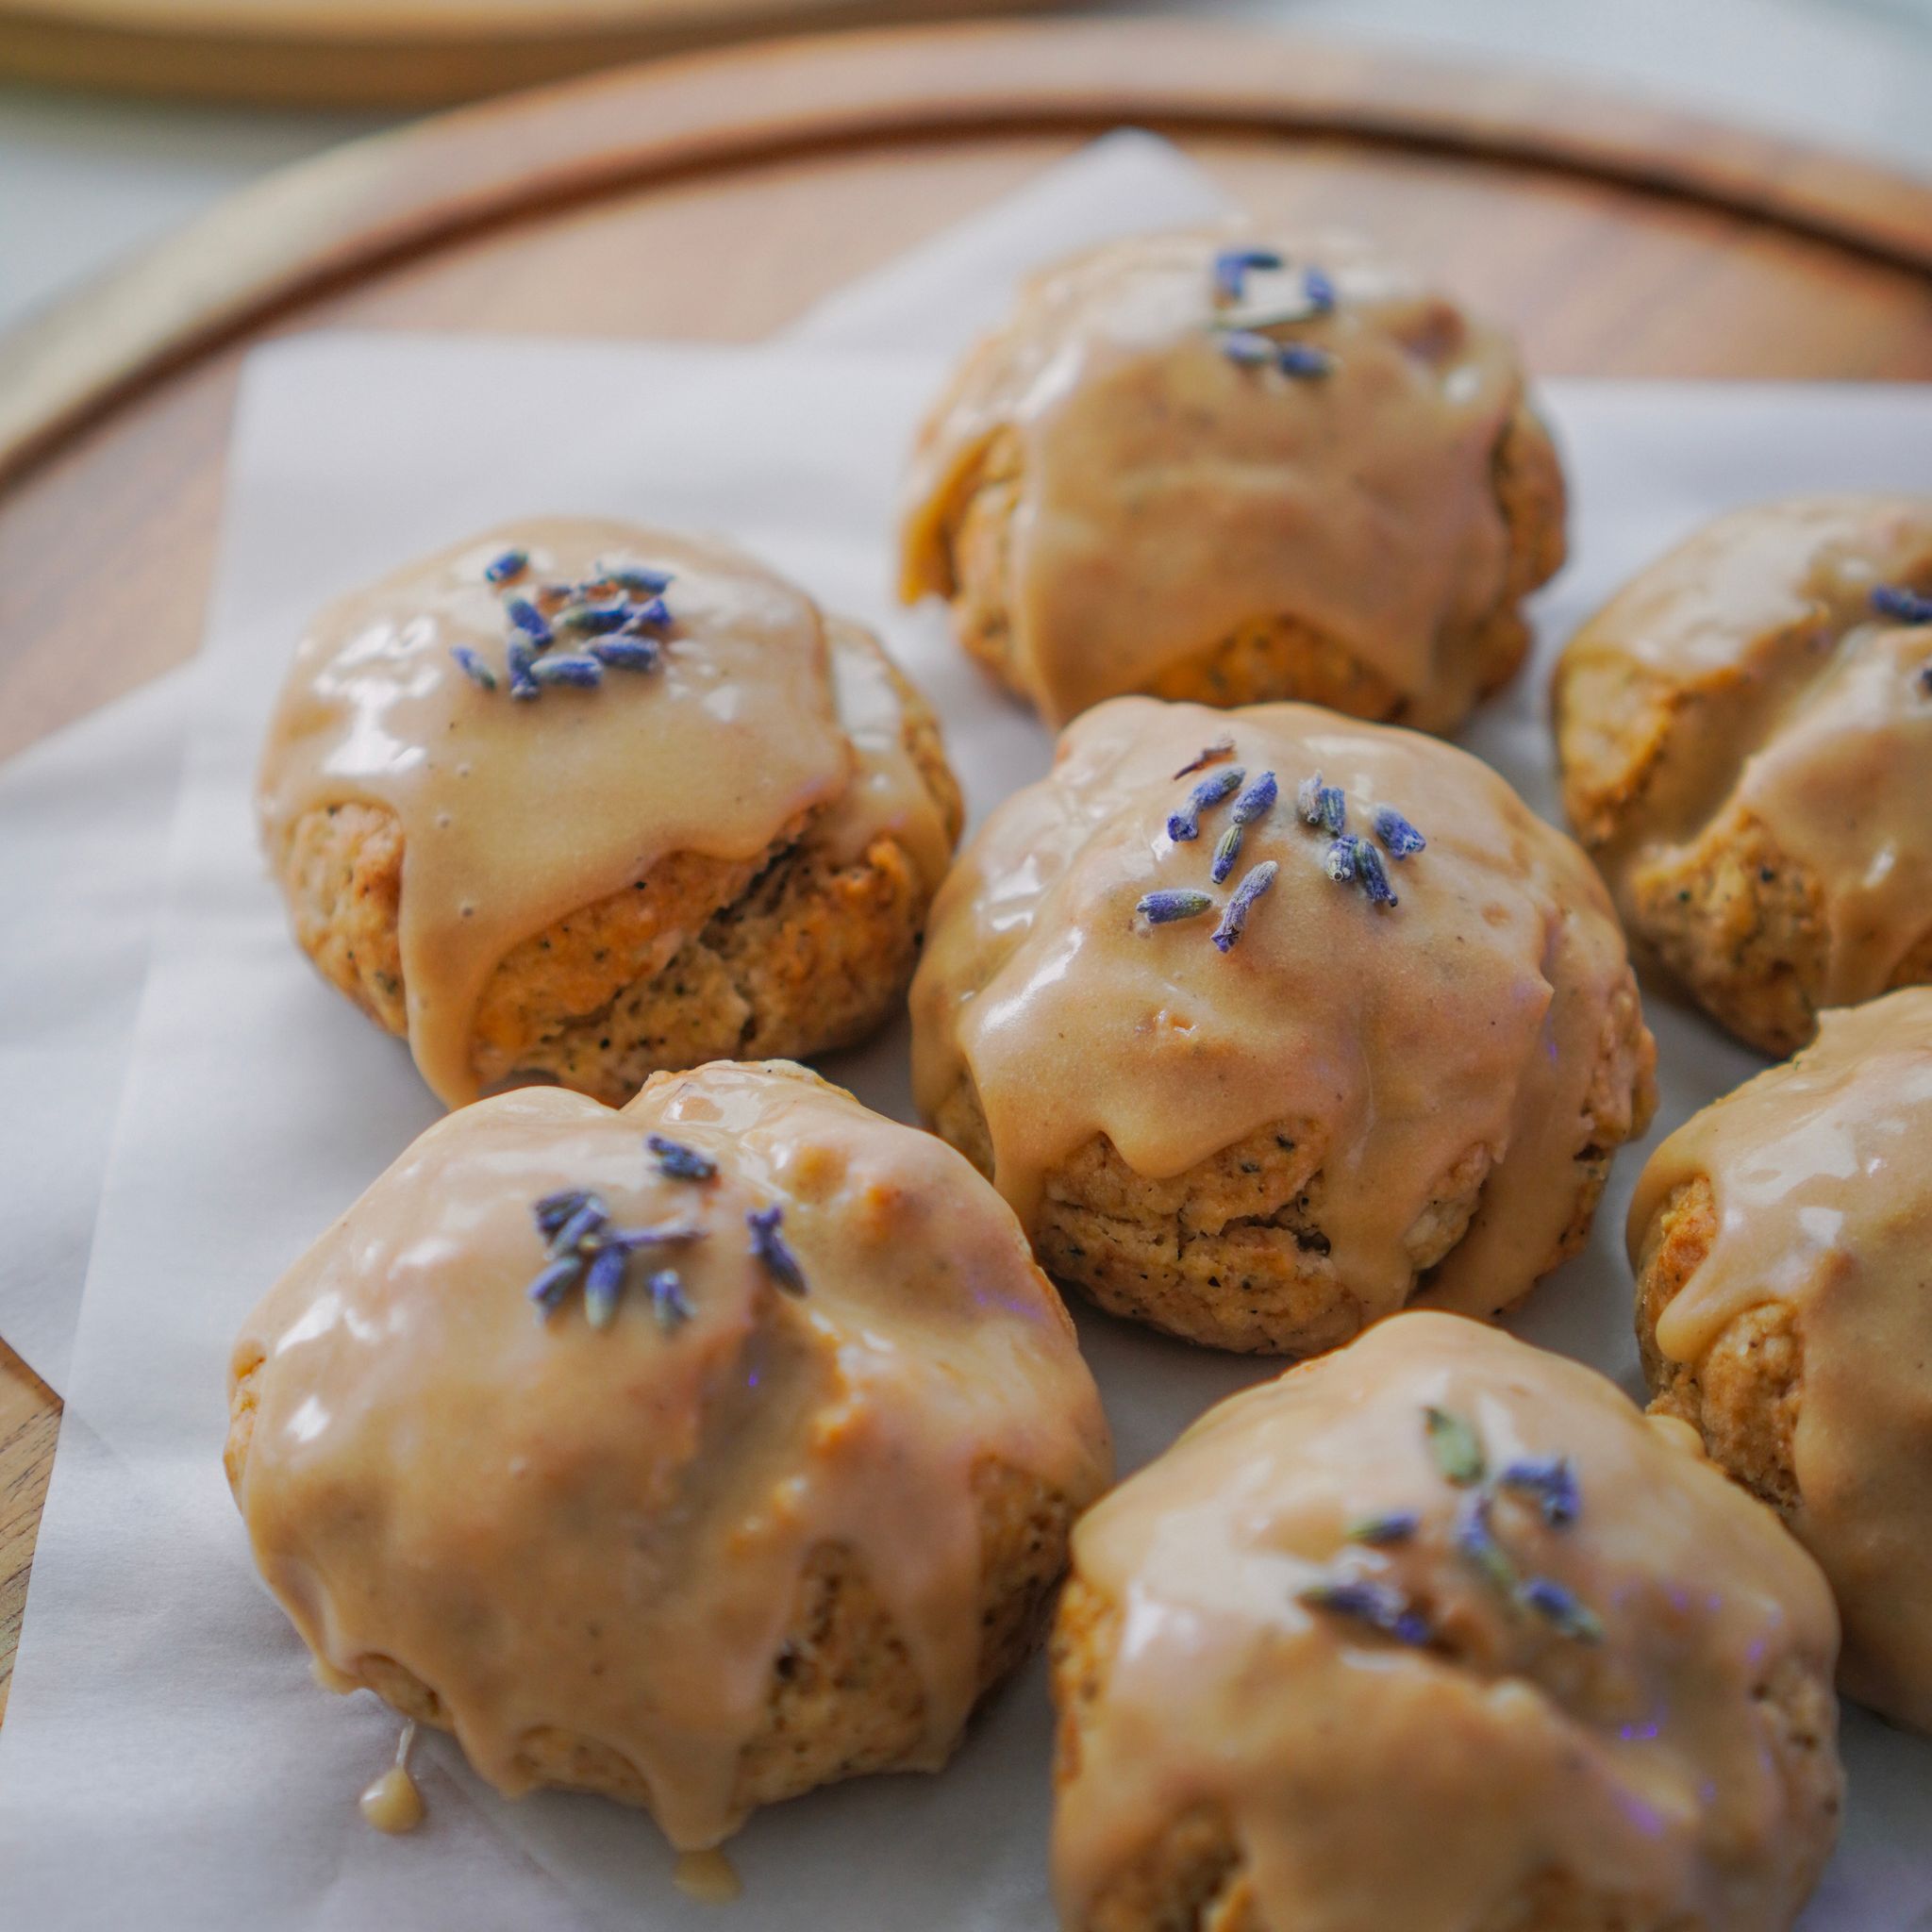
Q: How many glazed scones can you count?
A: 7